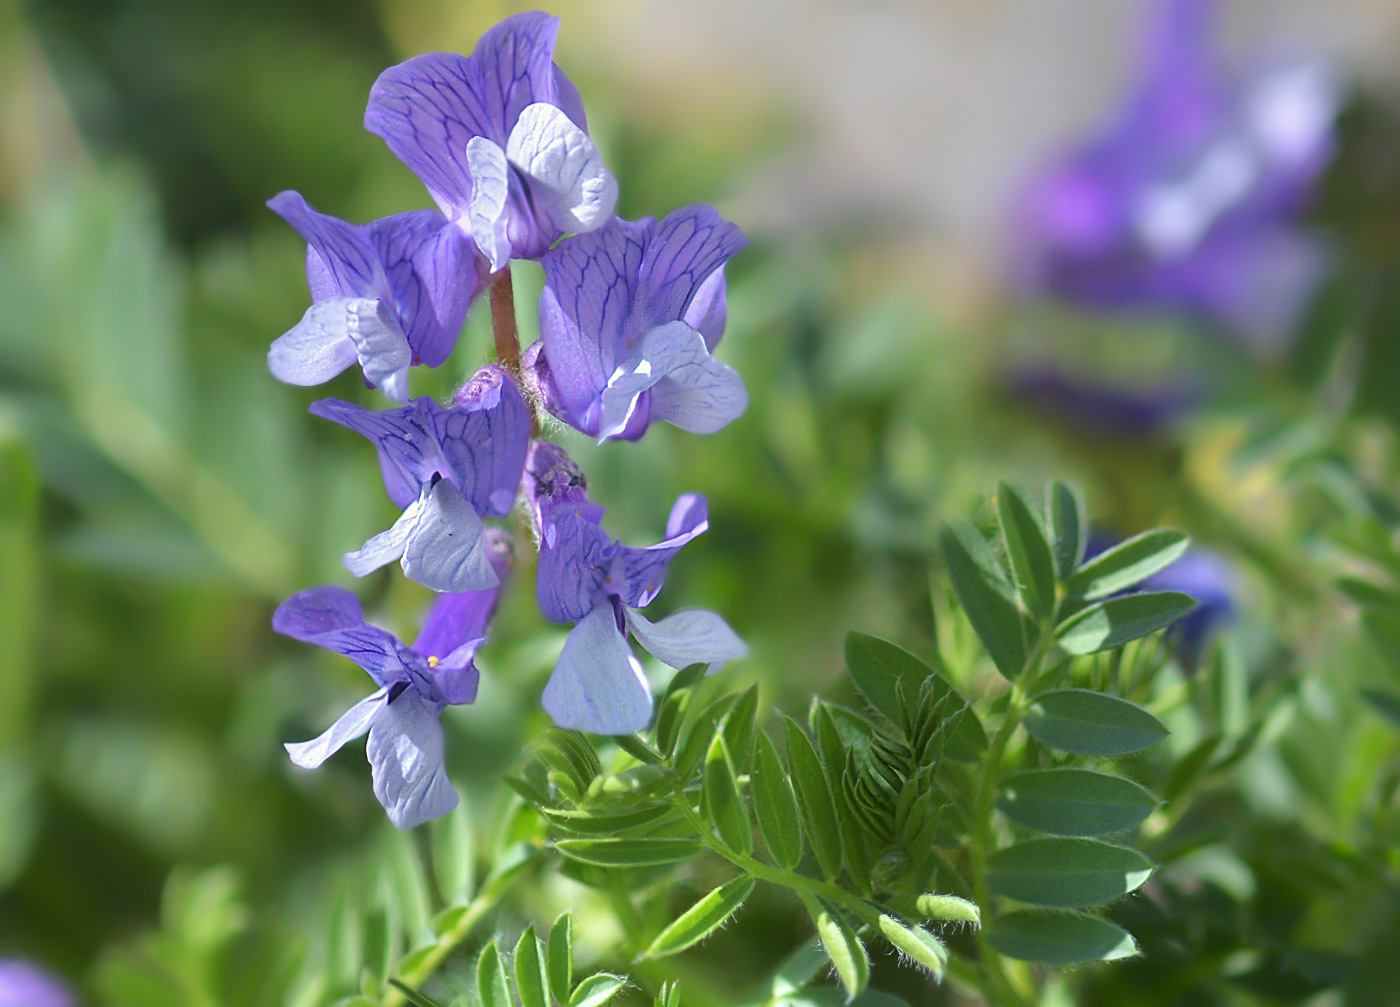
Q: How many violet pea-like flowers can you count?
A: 6